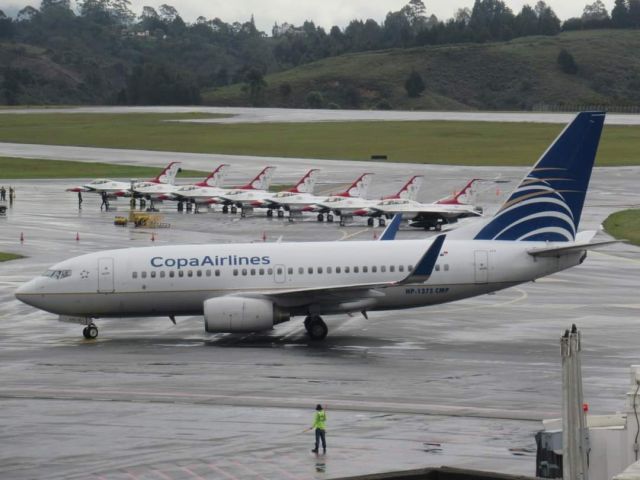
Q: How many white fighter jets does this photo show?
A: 7